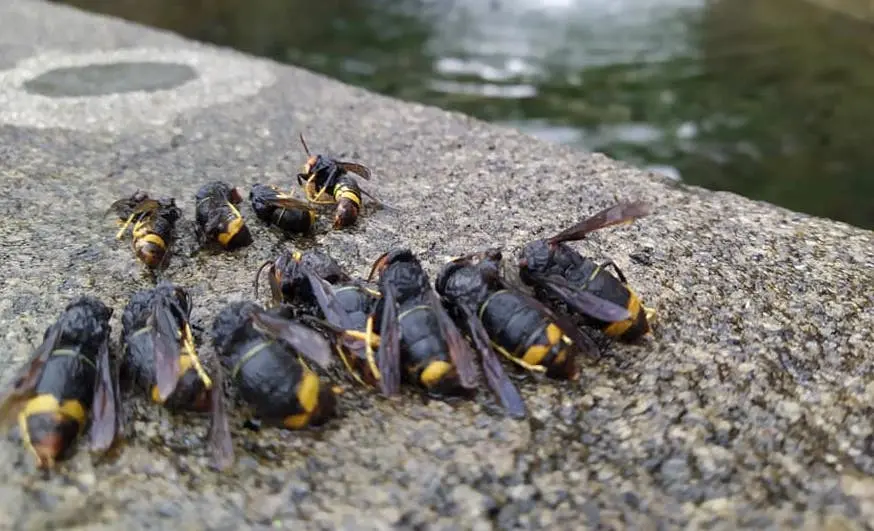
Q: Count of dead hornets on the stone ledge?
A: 11